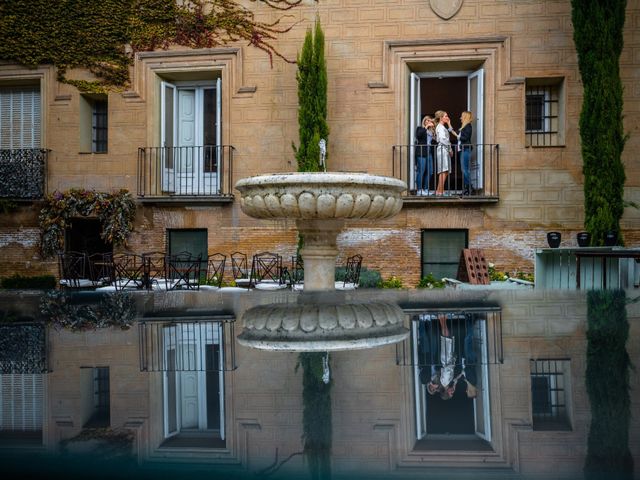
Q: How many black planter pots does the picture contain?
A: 3